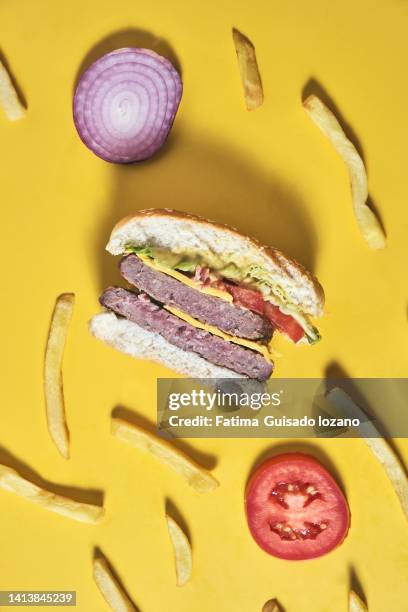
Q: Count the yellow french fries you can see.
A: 11